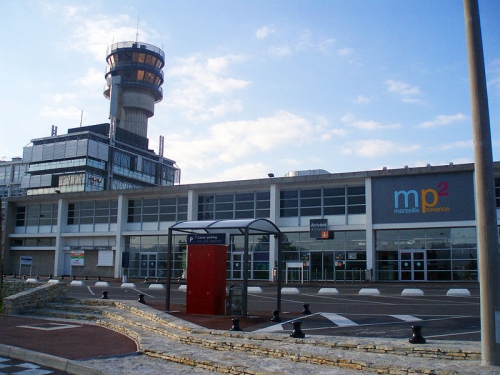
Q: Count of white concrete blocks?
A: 13